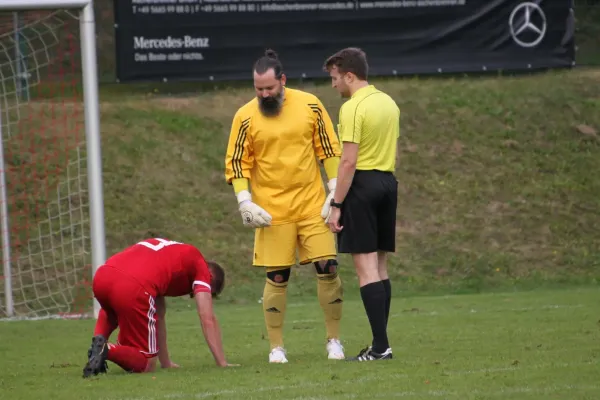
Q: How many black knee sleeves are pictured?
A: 2